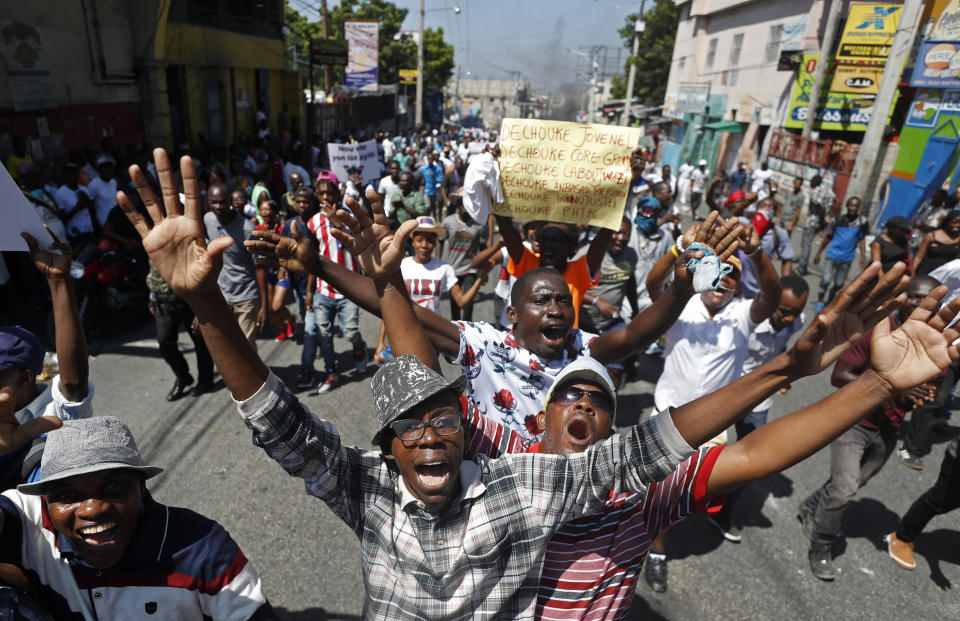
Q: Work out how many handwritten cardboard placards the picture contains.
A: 1